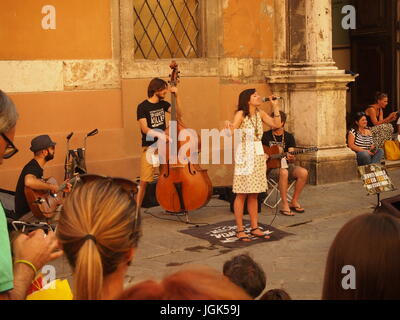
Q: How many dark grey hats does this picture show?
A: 1